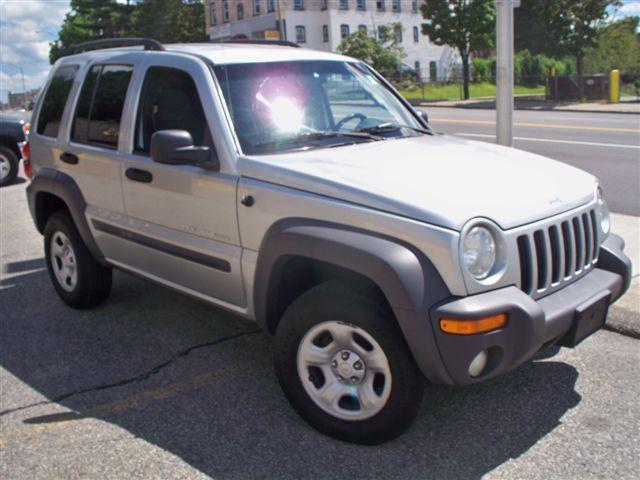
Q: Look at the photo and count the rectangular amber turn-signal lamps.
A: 1